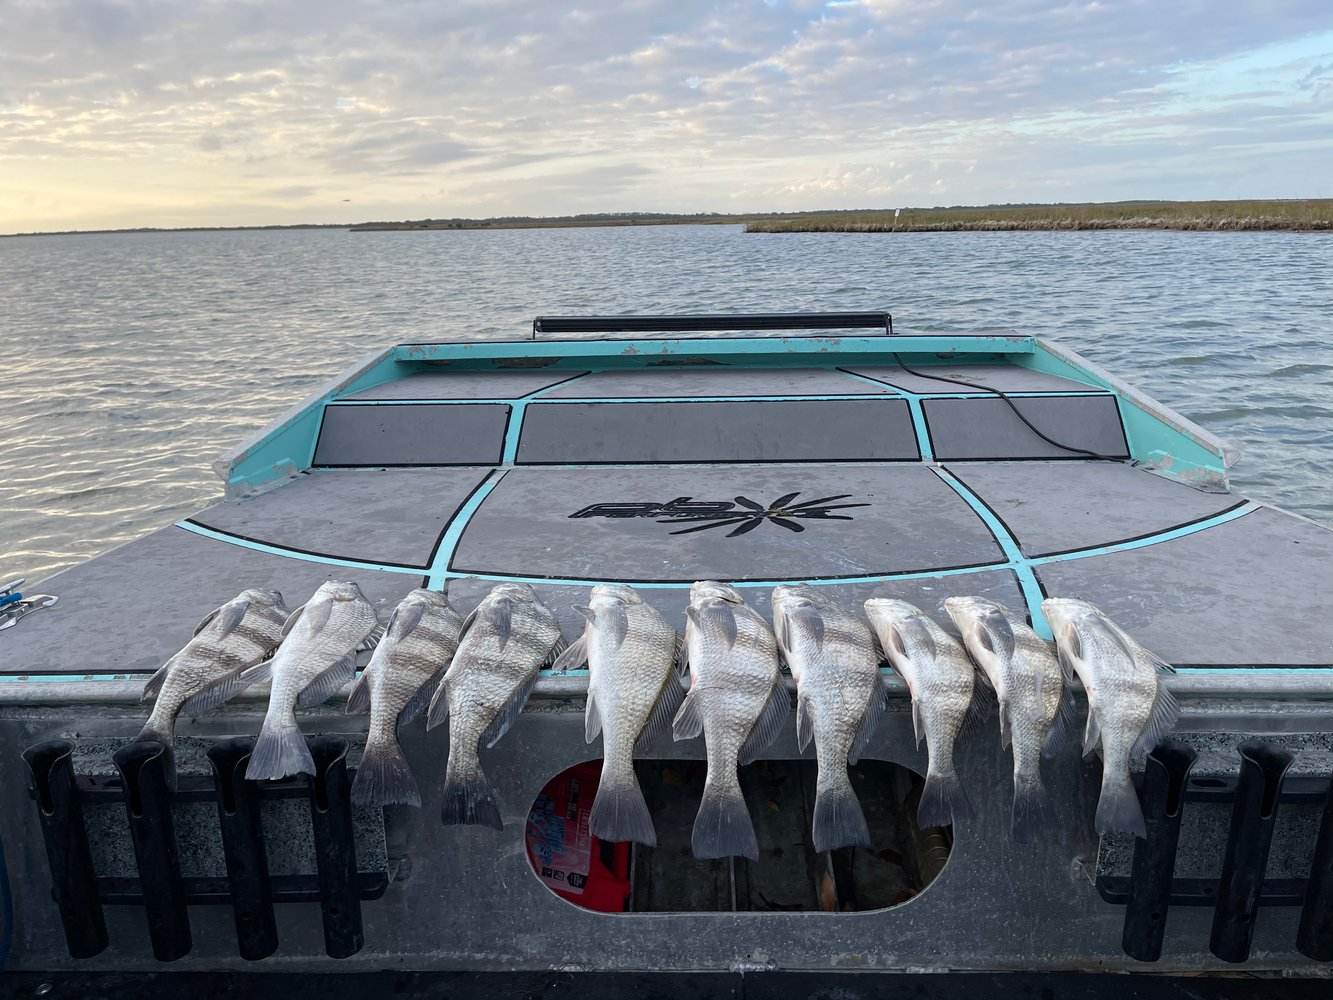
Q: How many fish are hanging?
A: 10